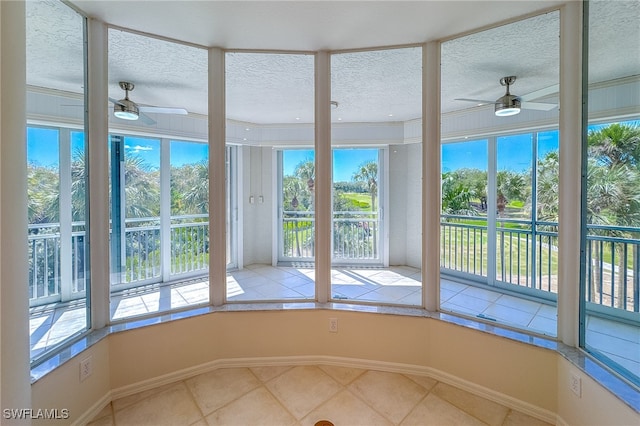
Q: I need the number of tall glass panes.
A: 6